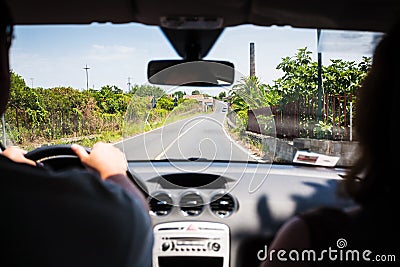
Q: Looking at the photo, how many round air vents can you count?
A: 3